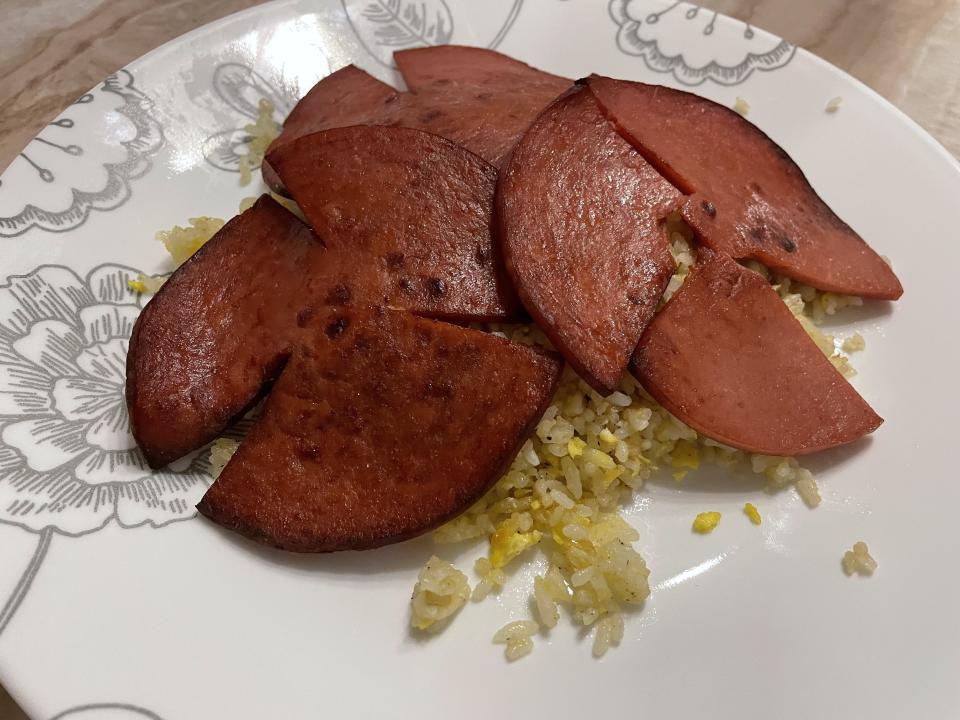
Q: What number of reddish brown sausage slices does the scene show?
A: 3